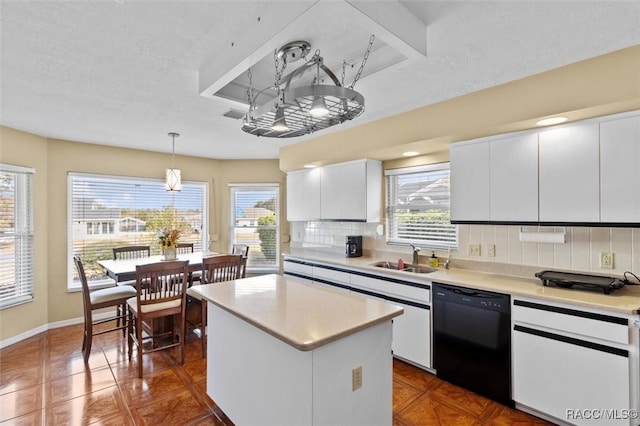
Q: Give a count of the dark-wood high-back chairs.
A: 6